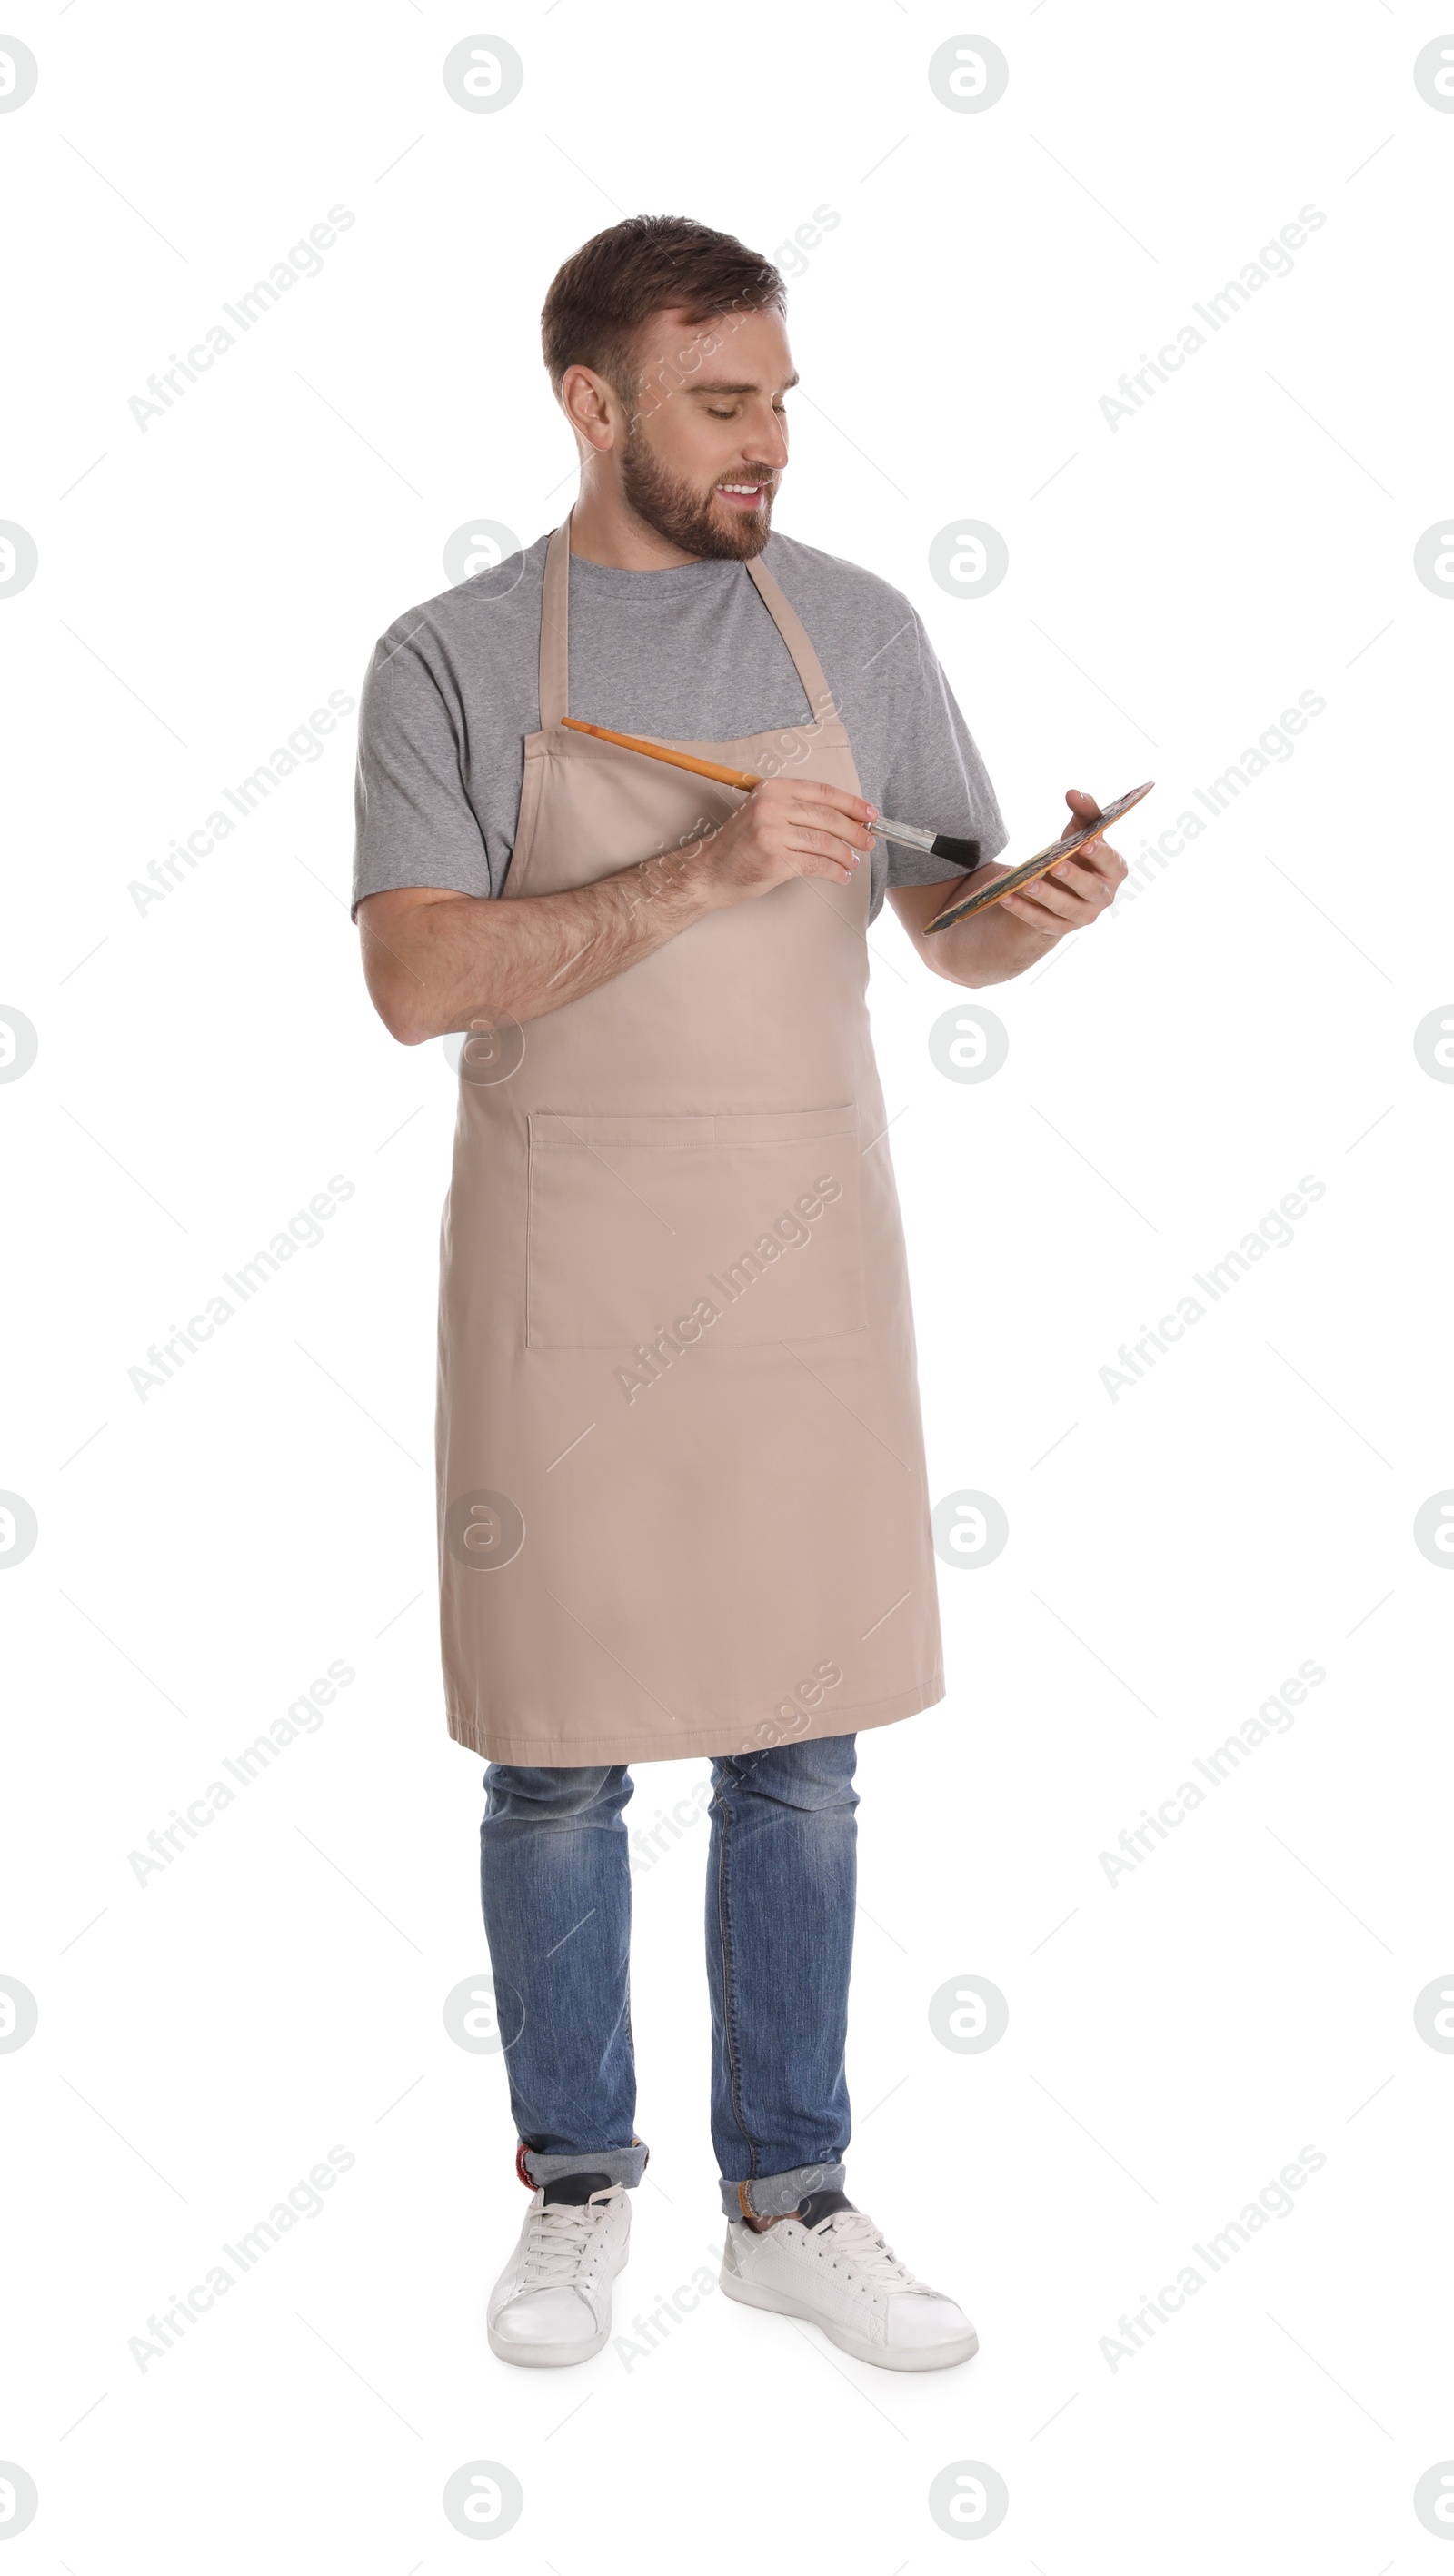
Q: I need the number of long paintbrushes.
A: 1